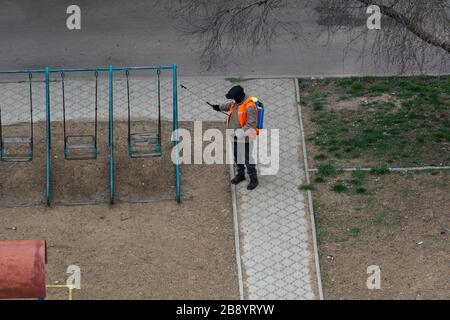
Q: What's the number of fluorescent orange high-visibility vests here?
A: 1